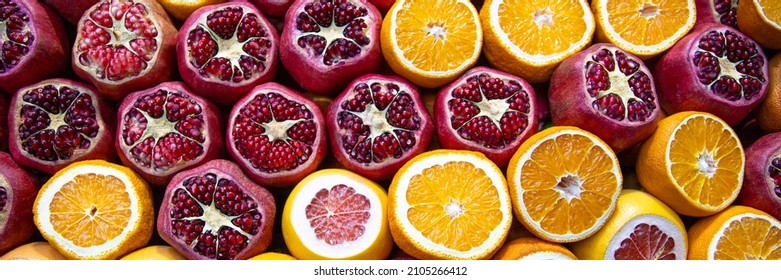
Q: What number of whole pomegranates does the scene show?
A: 11